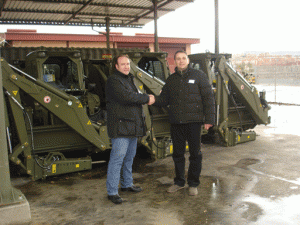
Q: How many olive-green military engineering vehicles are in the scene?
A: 3